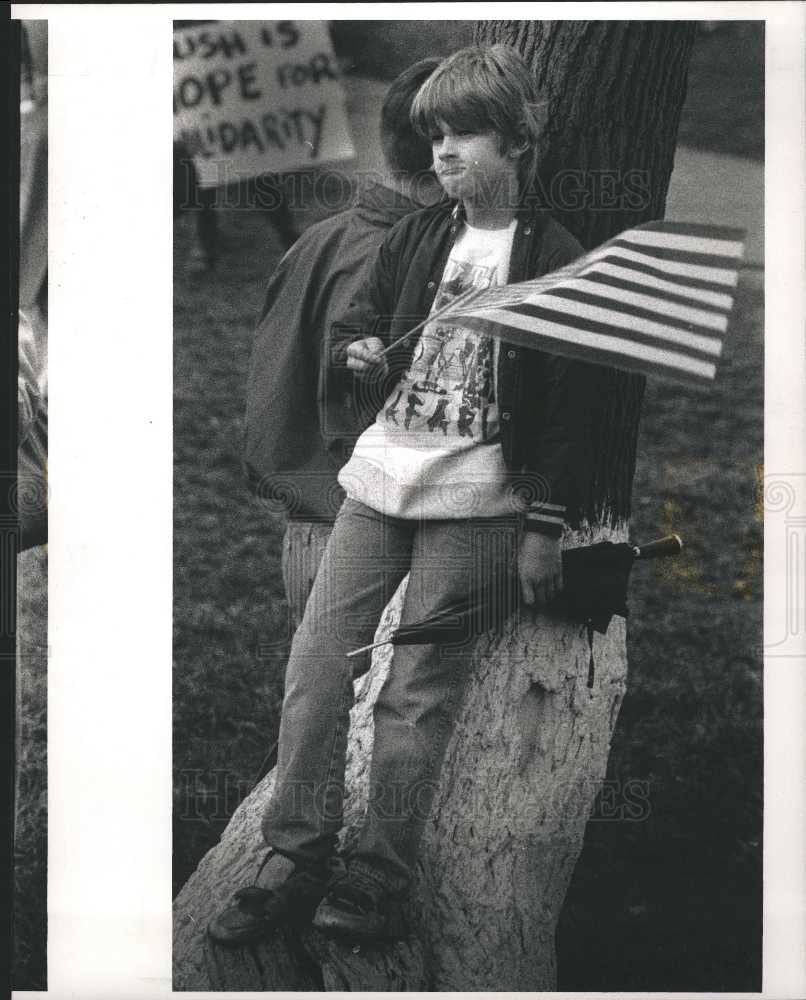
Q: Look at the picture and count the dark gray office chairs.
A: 0